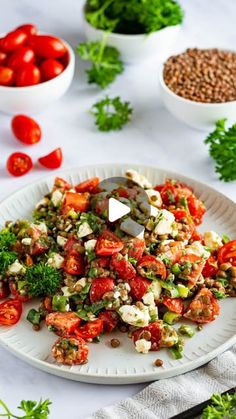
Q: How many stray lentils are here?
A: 2